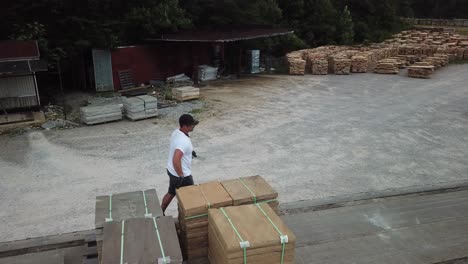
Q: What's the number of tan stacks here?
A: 3